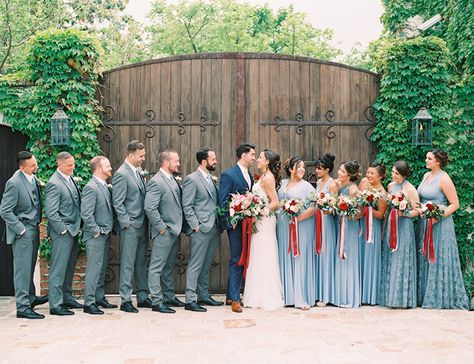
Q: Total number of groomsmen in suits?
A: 6